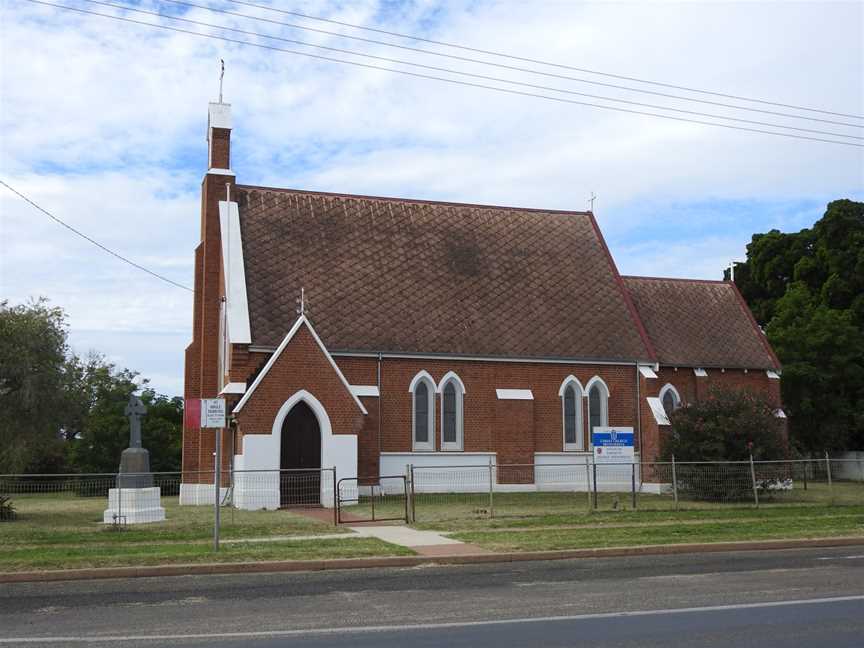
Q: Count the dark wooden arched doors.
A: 1